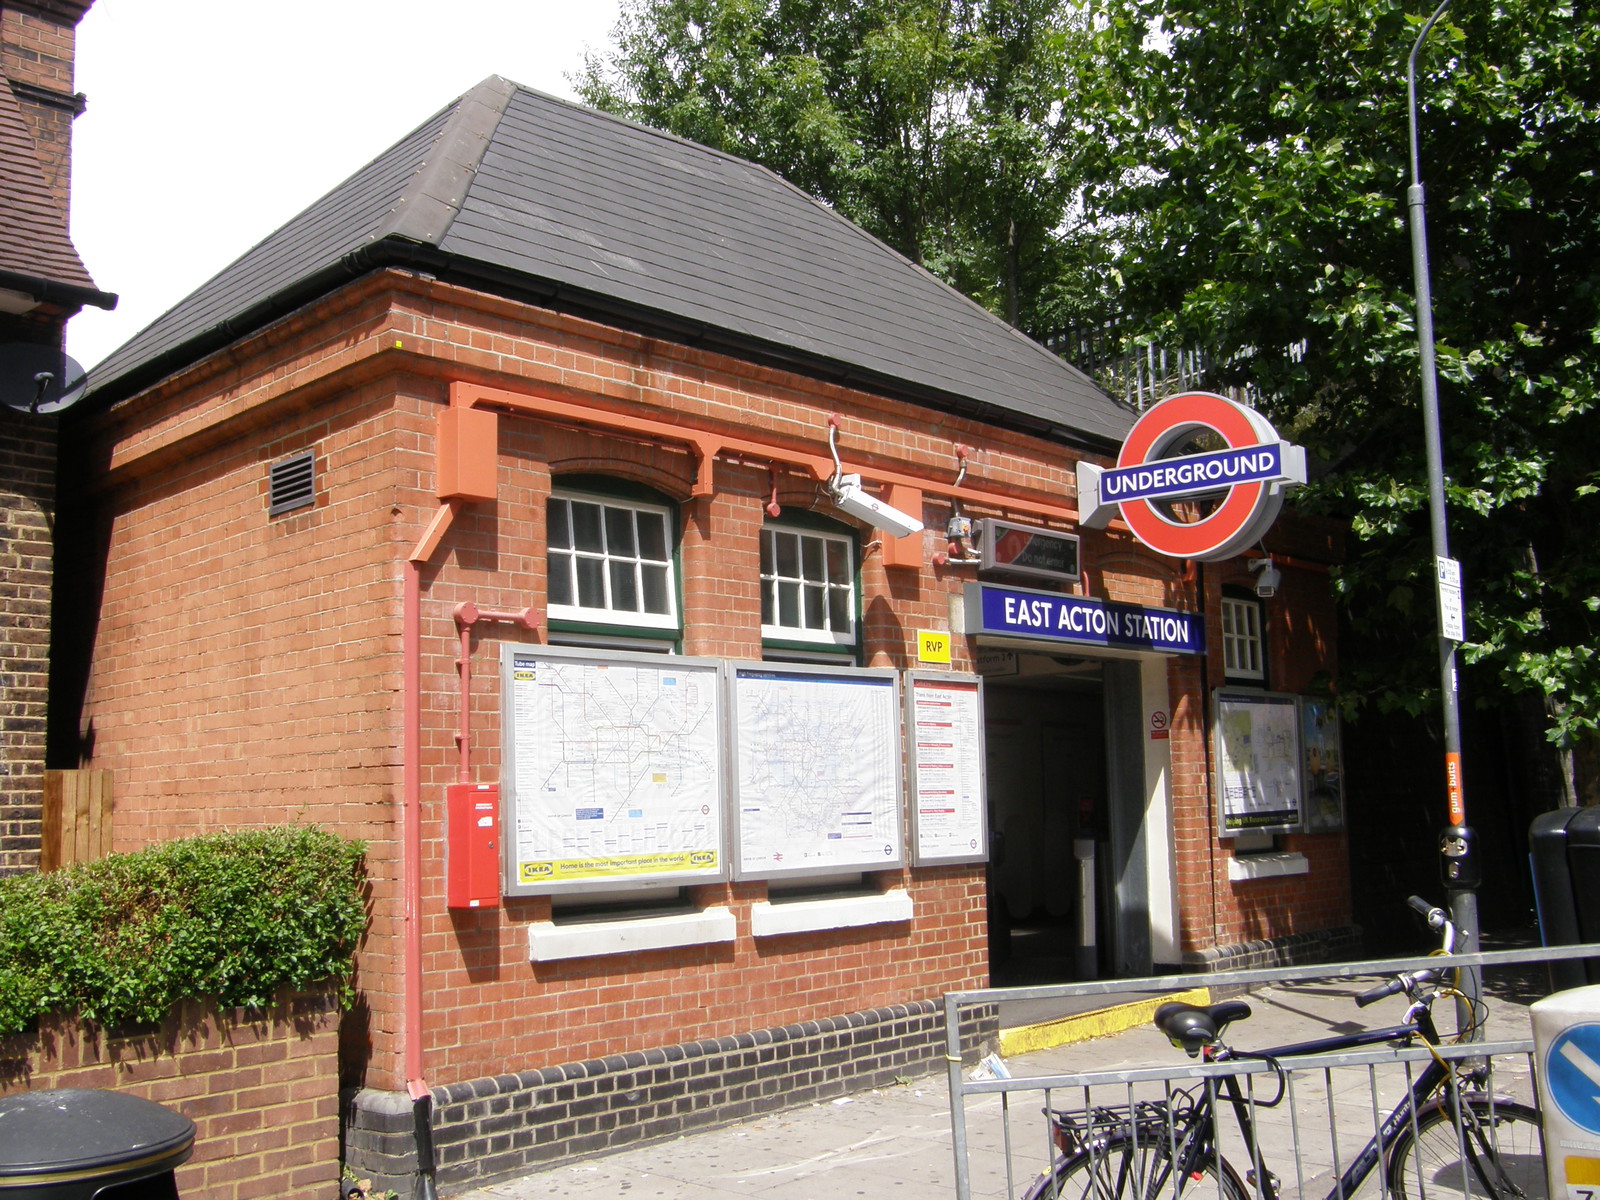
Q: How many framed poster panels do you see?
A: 5